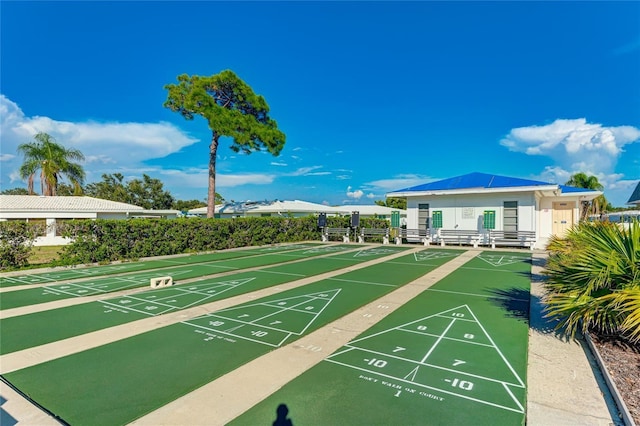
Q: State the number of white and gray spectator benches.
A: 5